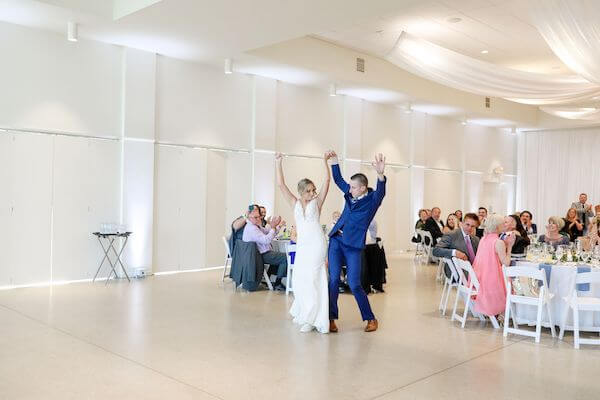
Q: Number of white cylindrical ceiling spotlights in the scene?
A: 6